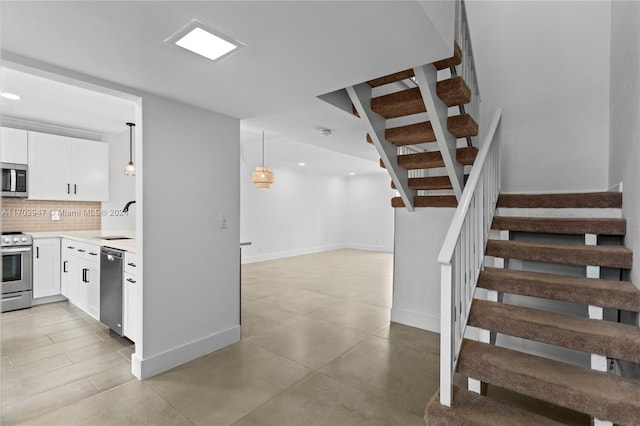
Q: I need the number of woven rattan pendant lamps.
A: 1